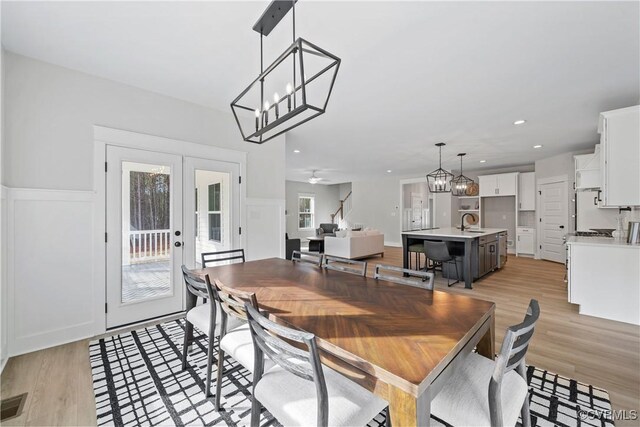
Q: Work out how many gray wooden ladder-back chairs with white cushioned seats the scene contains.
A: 8